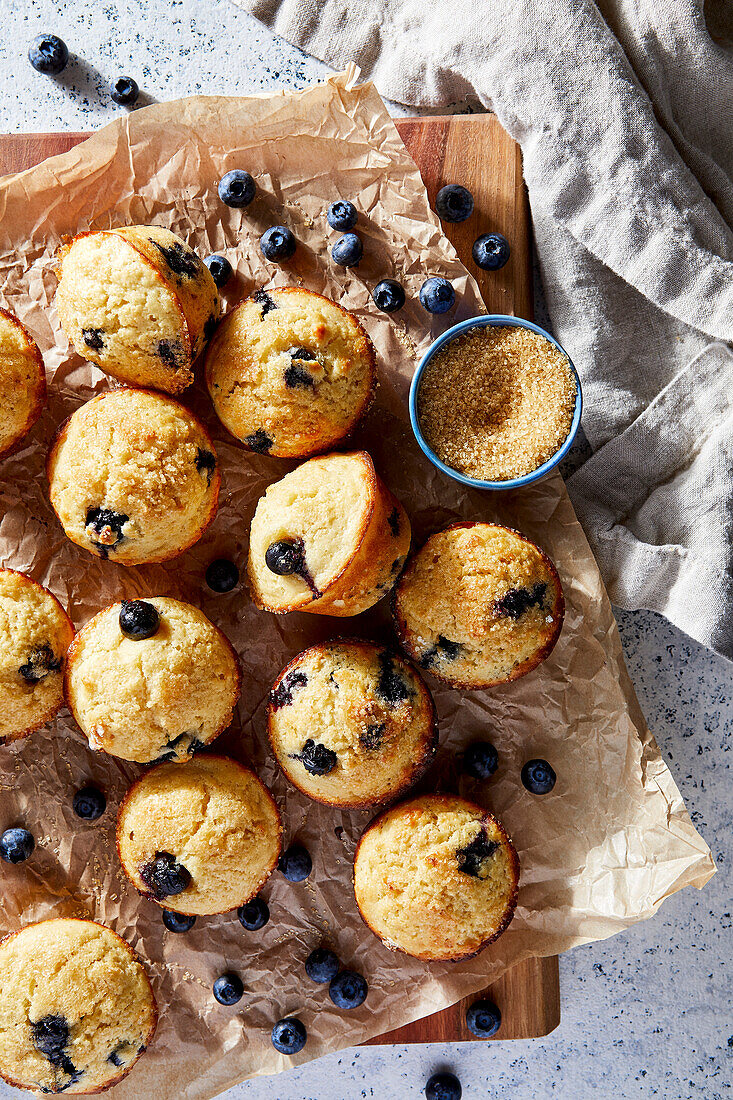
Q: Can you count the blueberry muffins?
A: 12